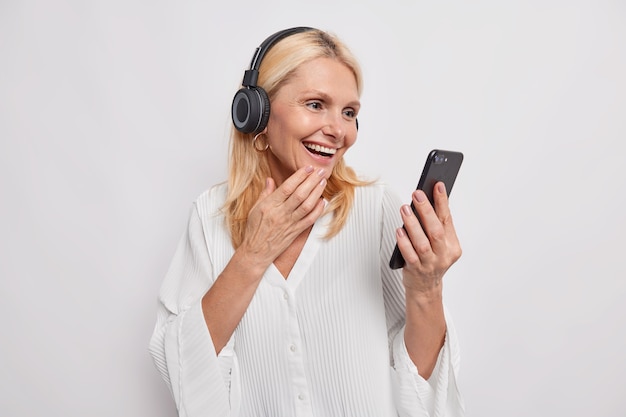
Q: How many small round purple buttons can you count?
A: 0